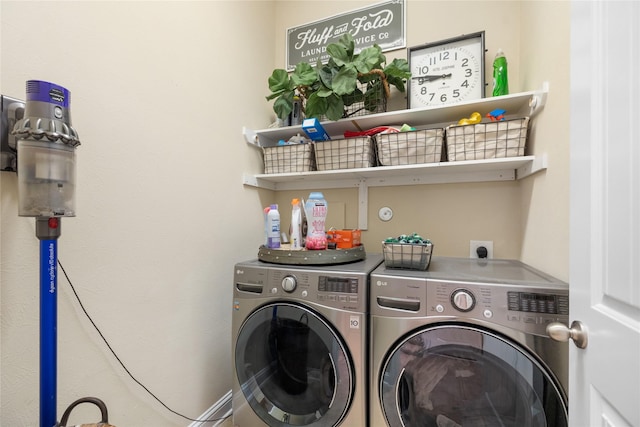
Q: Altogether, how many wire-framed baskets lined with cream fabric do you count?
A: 5